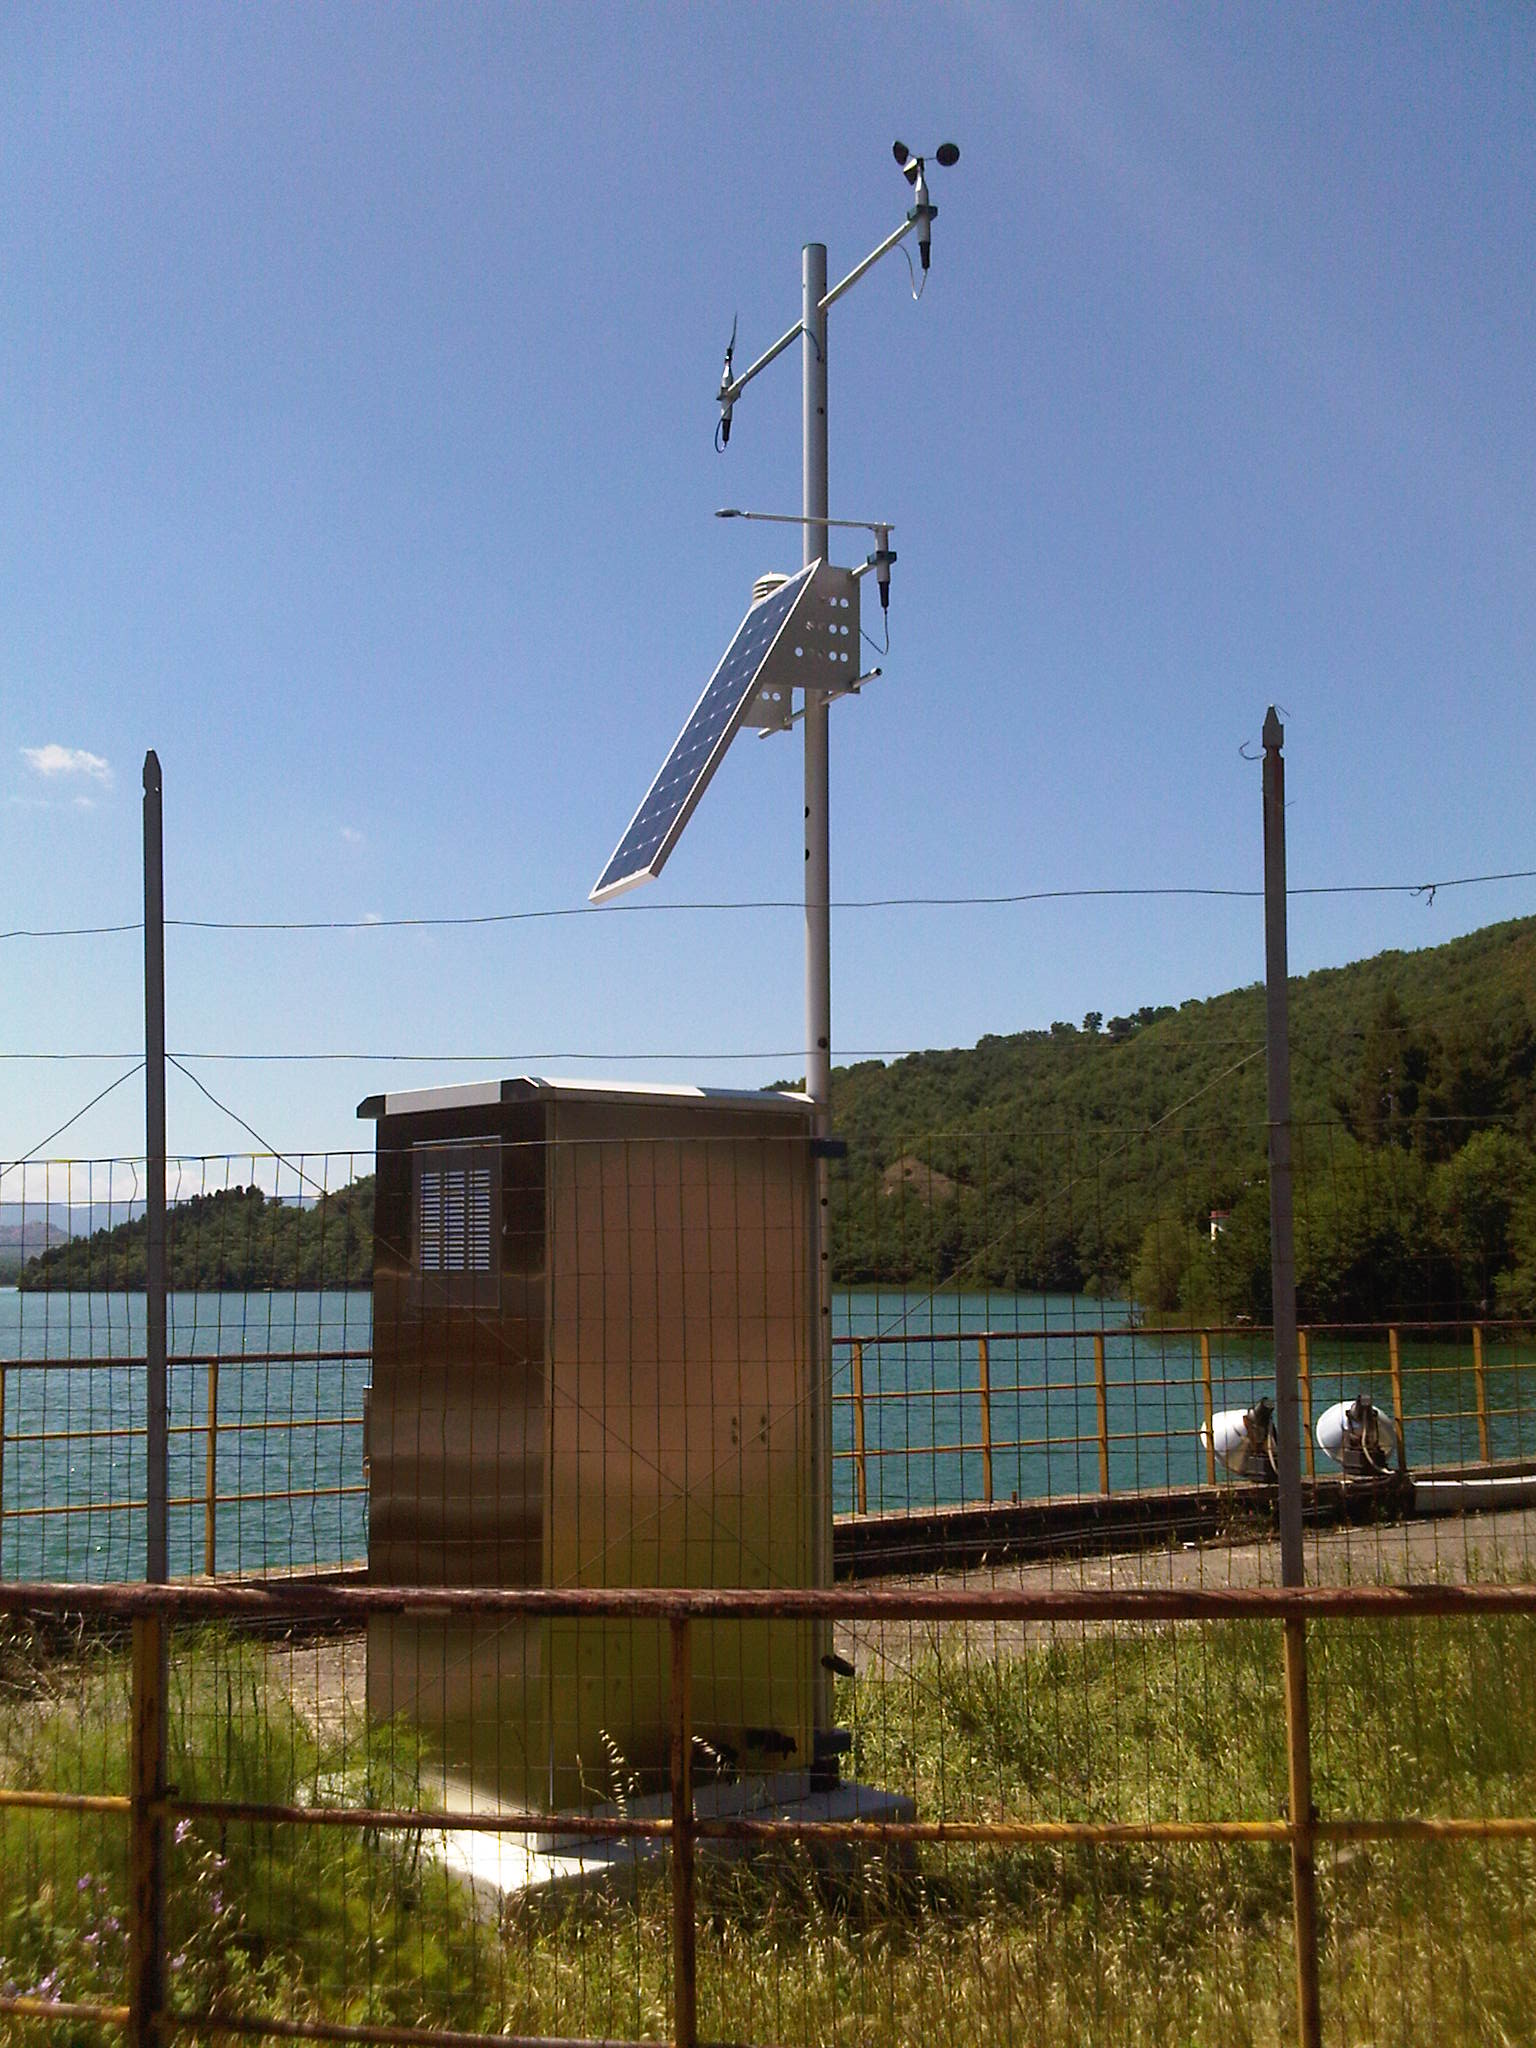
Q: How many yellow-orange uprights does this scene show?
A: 12